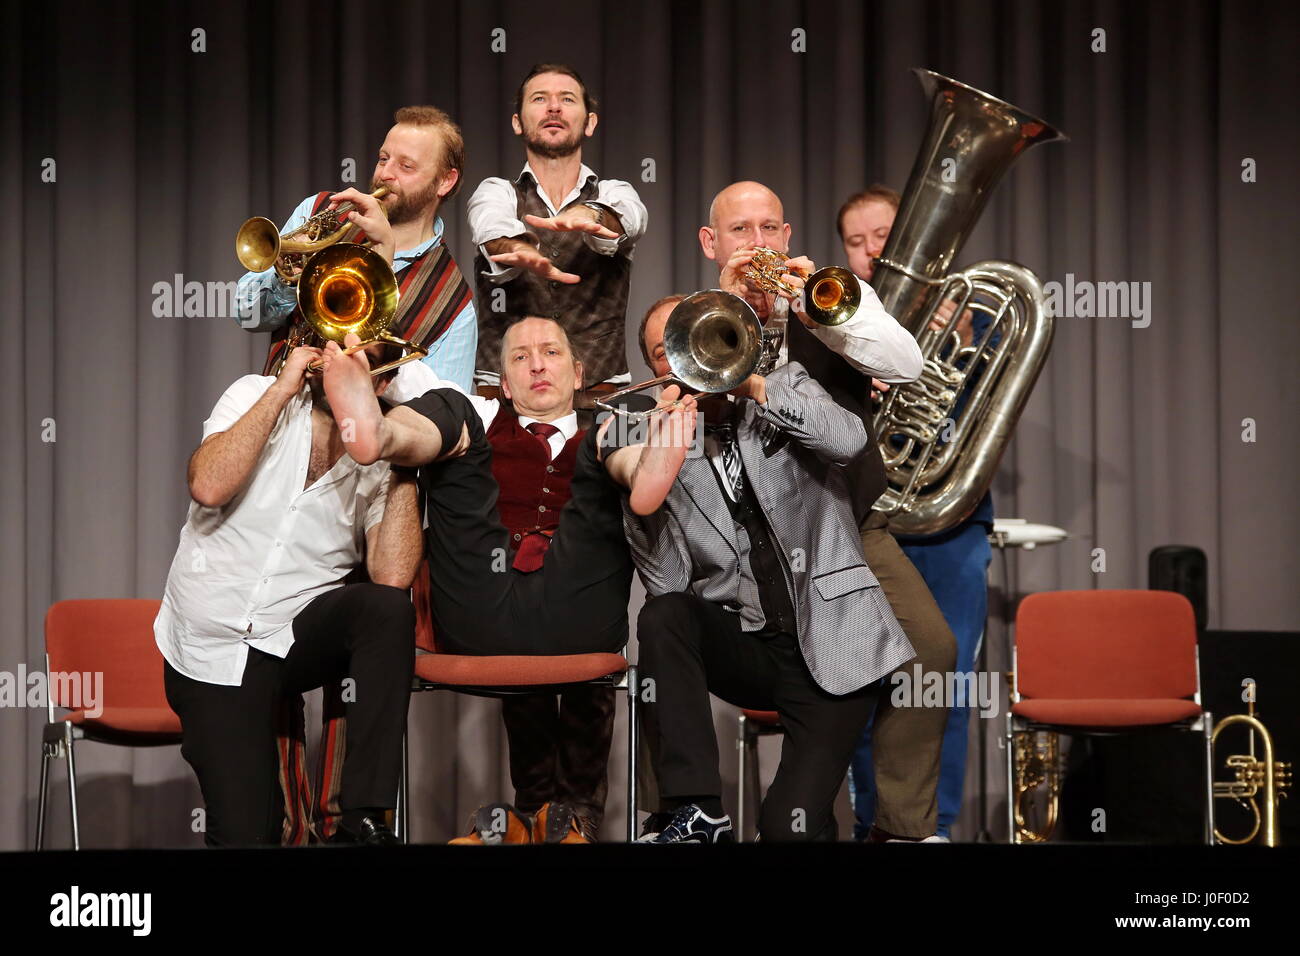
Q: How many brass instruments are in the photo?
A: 7